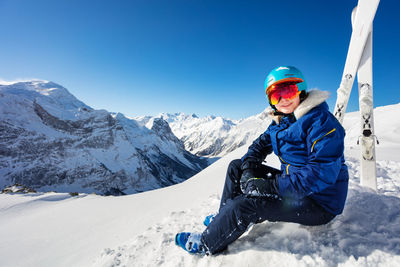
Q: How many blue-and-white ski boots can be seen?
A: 2